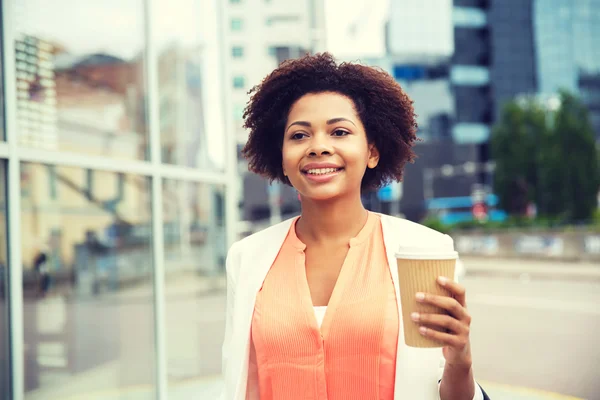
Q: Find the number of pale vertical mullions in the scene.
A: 3